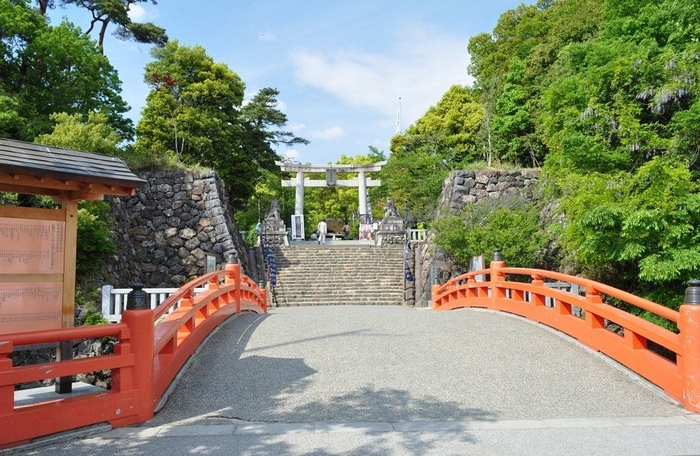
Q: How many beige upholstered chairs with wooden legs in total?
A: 0